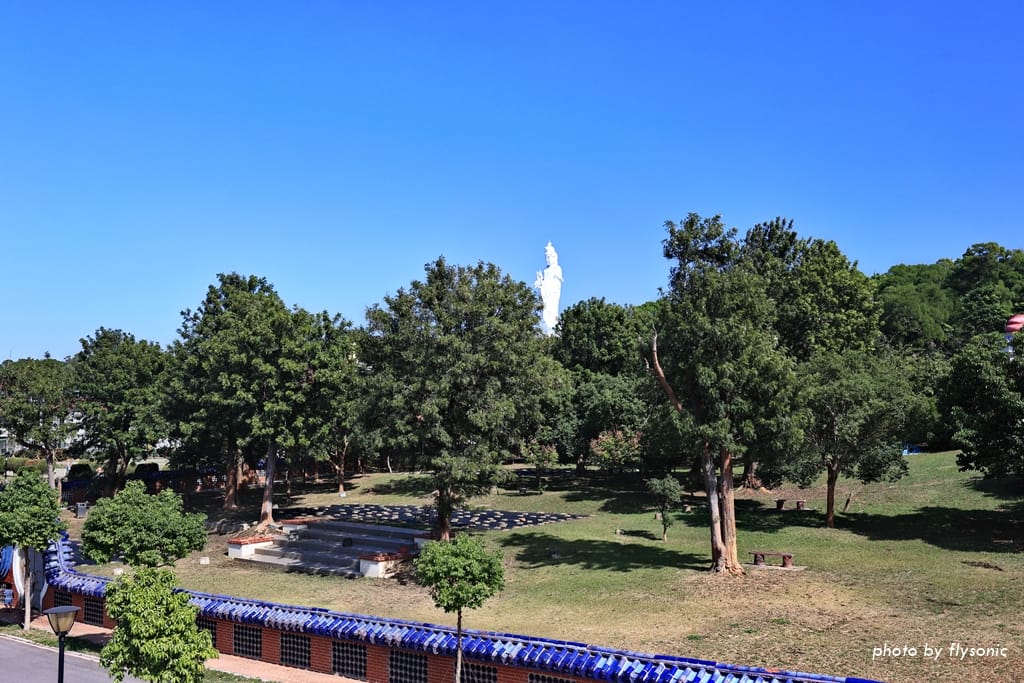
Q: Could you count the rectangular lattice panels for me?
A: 9